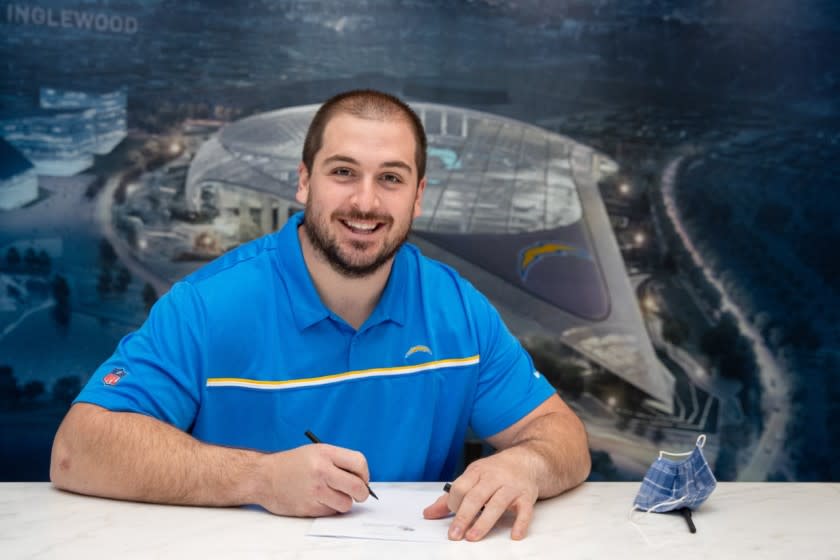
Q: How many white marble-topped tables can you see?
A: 1